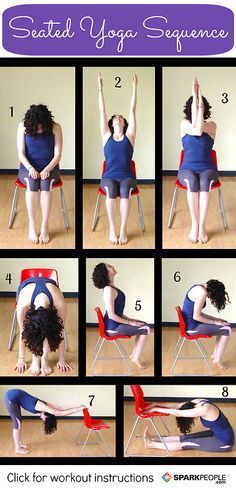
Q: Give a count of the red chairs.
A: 8